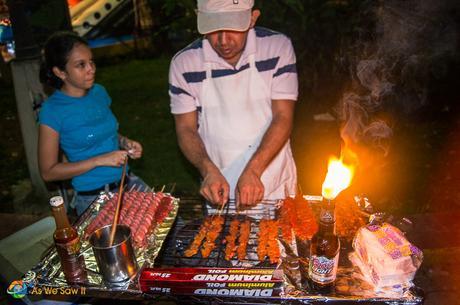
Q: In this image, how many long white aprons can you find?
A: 1